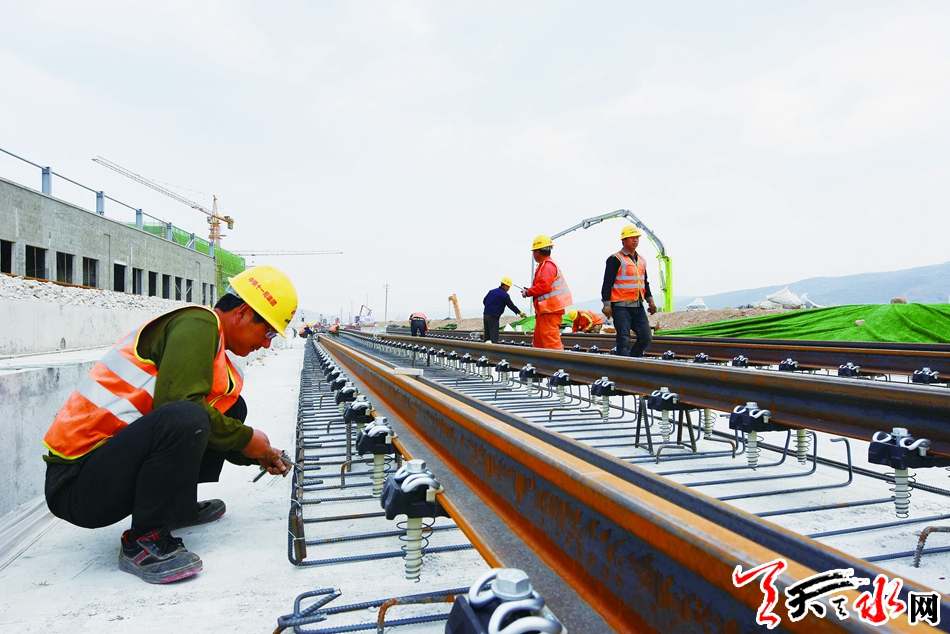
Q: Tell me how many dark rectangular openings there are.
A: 12